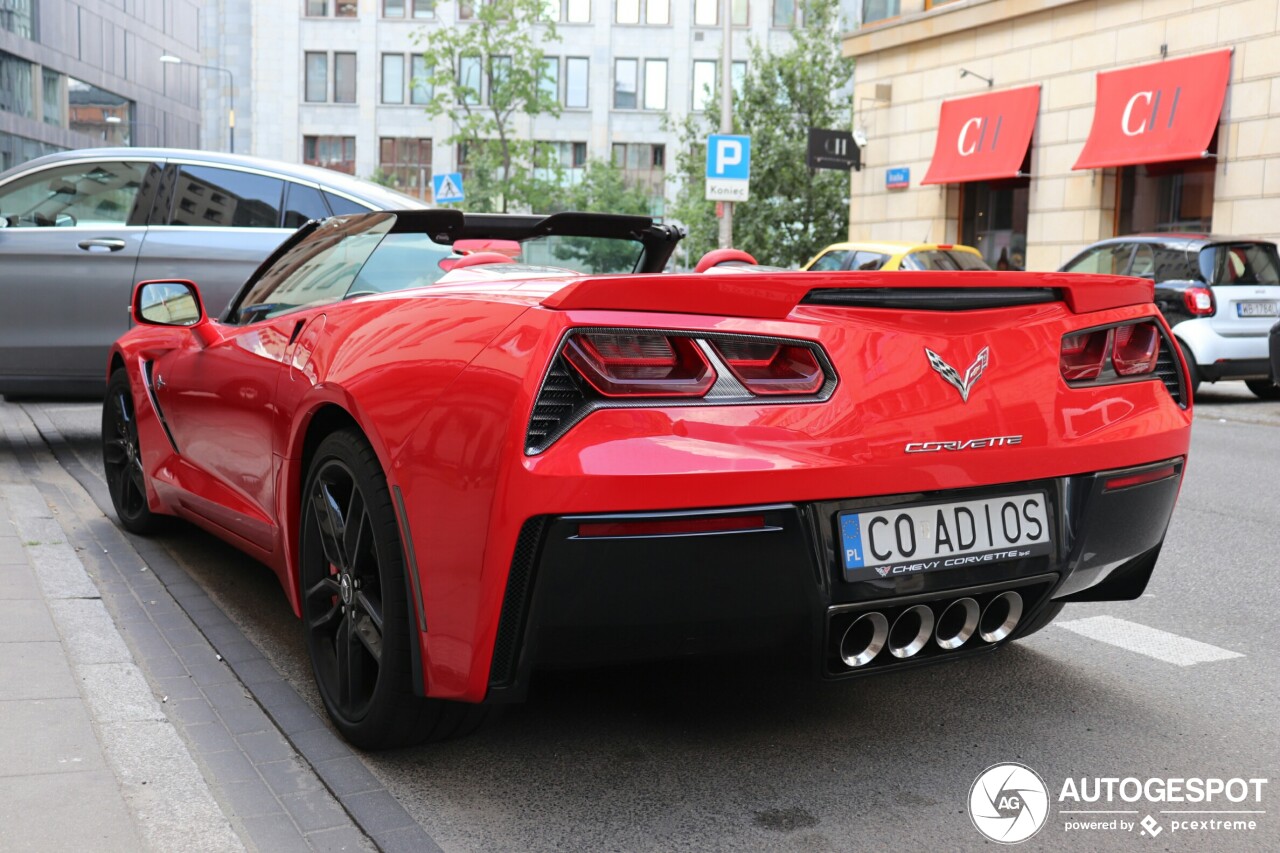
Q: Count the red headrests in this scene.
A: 2